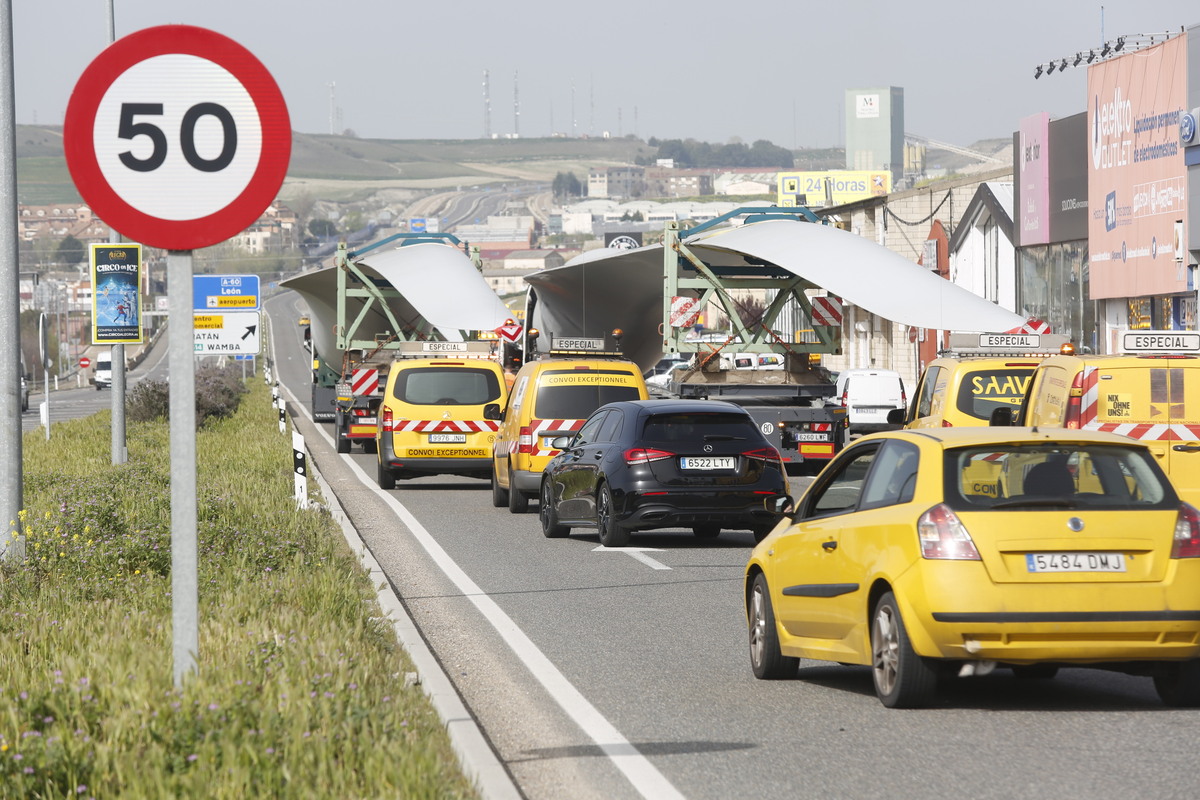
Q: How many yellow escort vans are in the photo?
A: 4